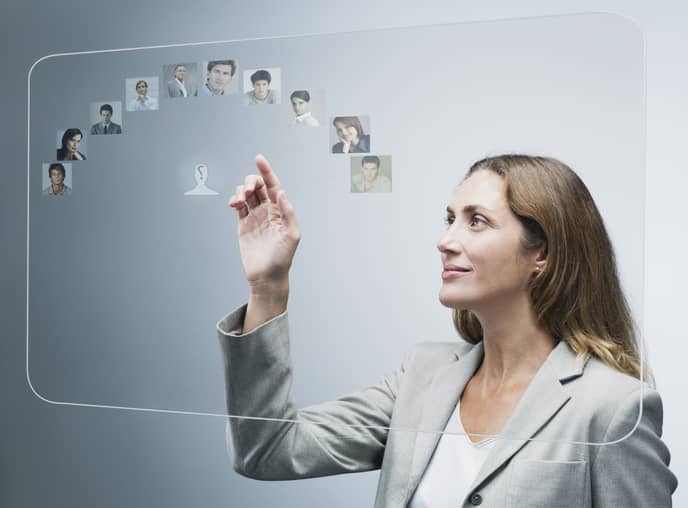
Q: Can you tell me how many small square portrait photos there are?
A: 10